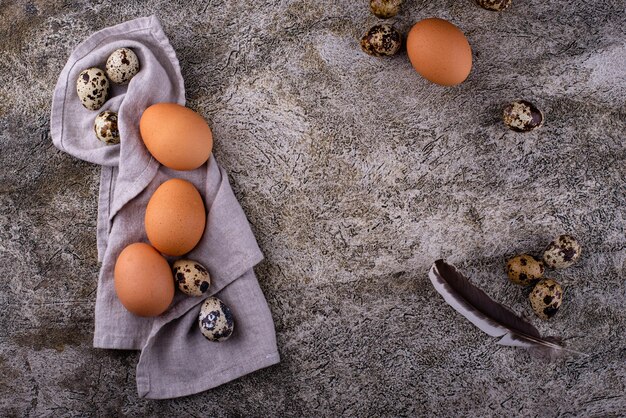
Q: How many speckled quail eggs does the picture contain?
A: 12